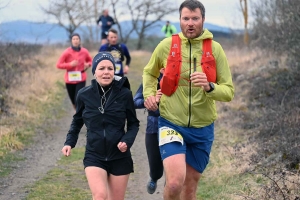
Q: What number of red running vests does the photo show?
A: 1